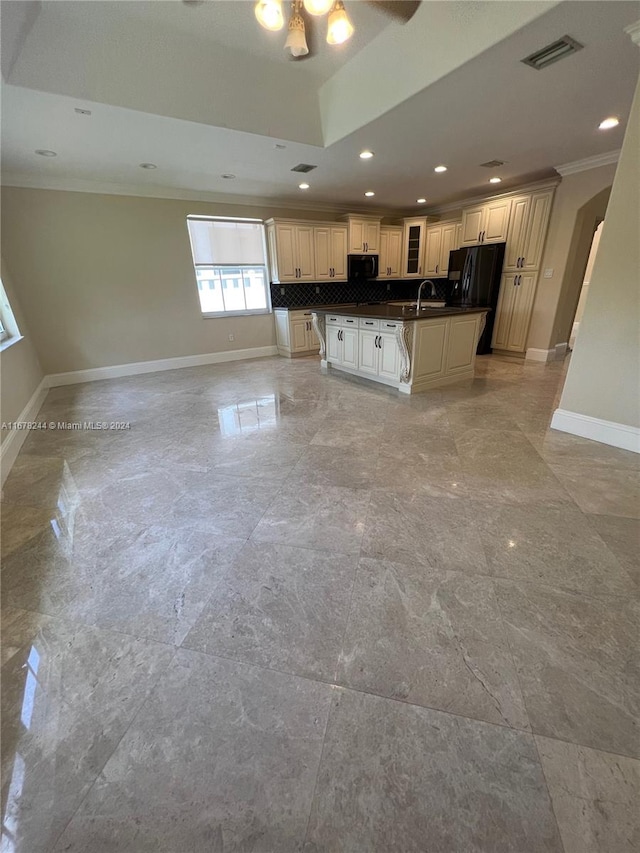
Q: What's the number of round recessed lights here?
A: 10